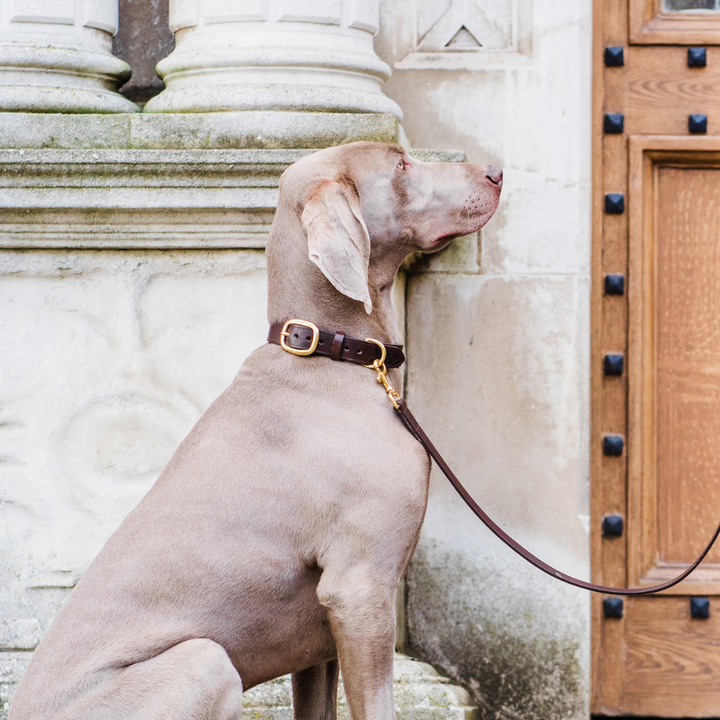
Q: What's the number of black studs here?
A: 11